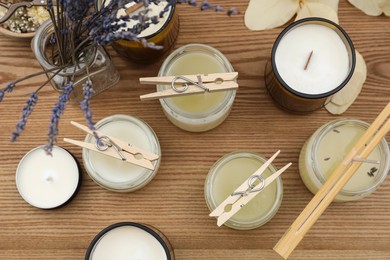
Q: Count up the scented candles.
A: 8